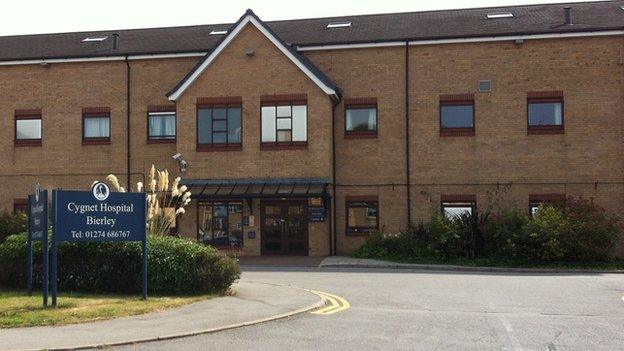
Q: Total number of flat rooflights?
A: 4